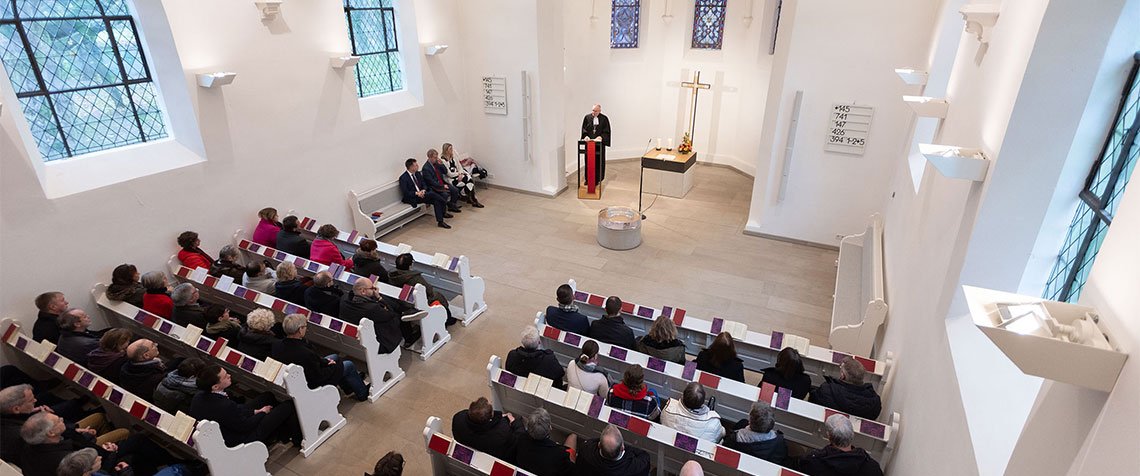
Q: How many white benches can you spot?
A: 11